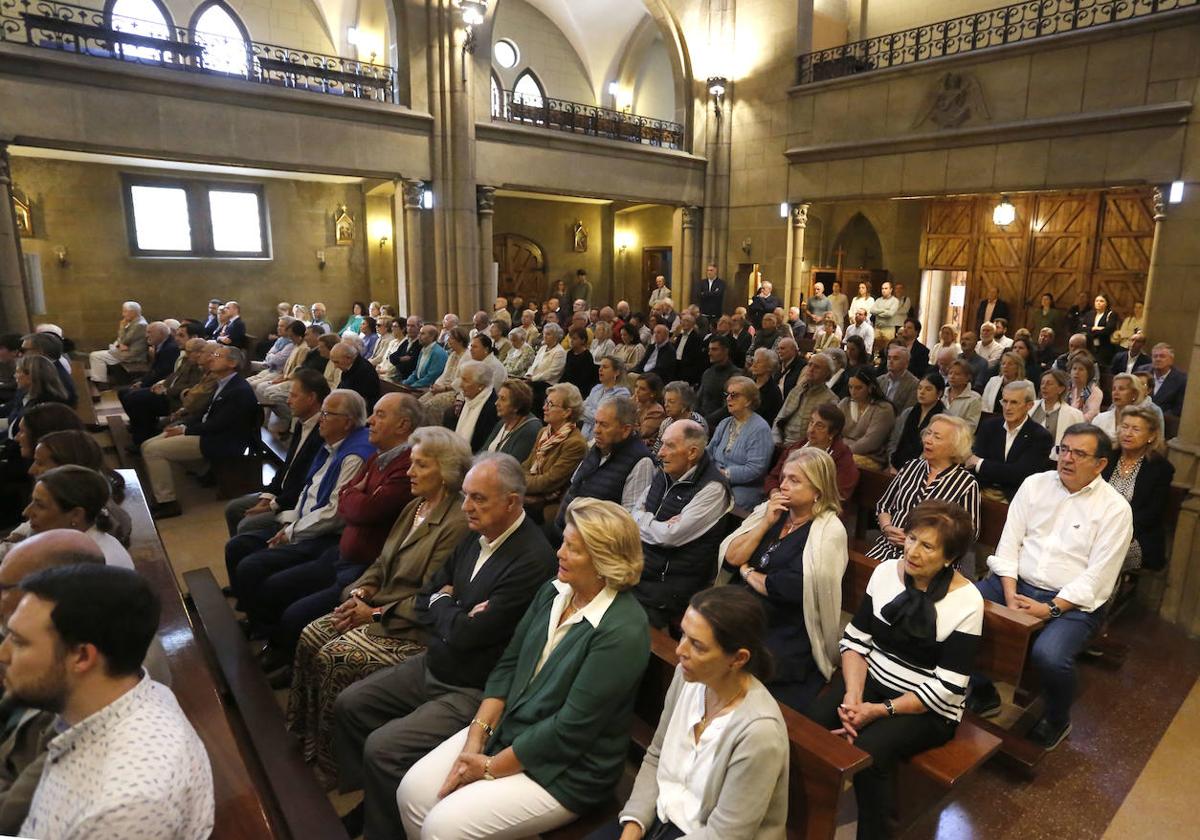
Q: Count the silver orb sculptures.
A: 0